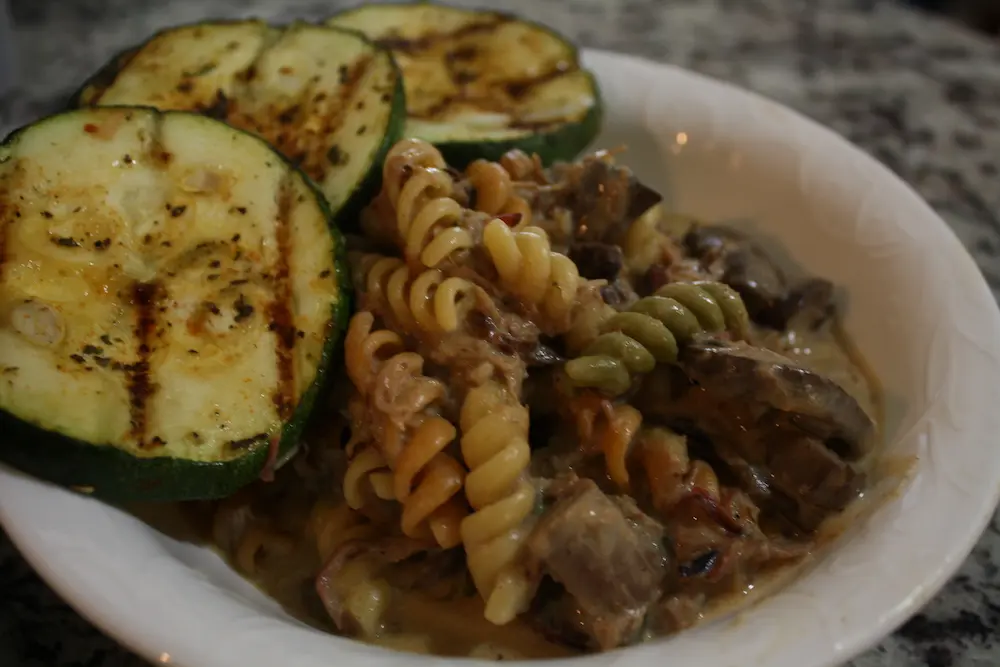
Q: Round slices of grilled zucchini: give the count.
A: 3